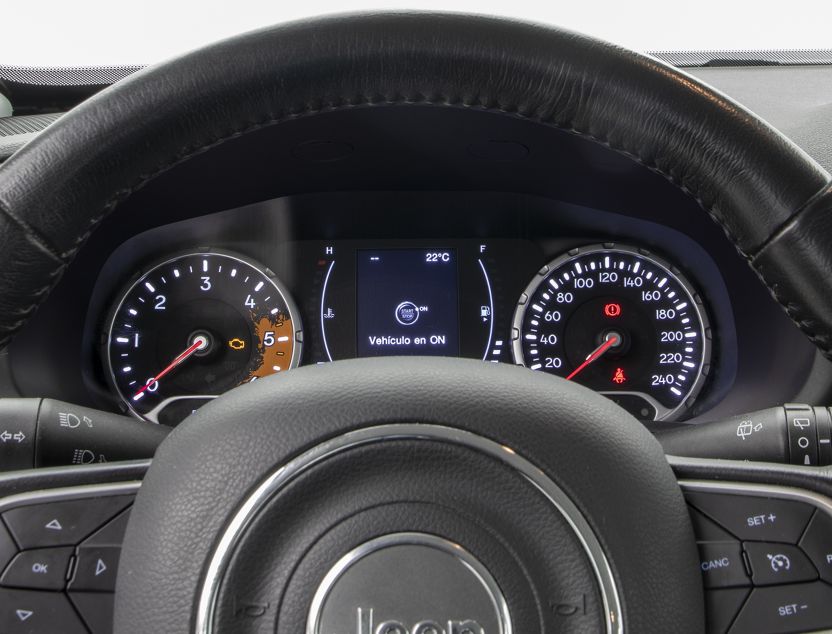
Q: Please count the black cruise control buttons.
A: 5